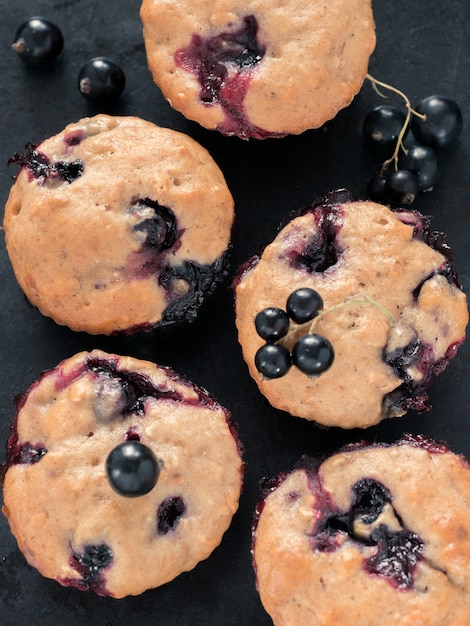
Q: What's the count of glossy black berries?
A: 12